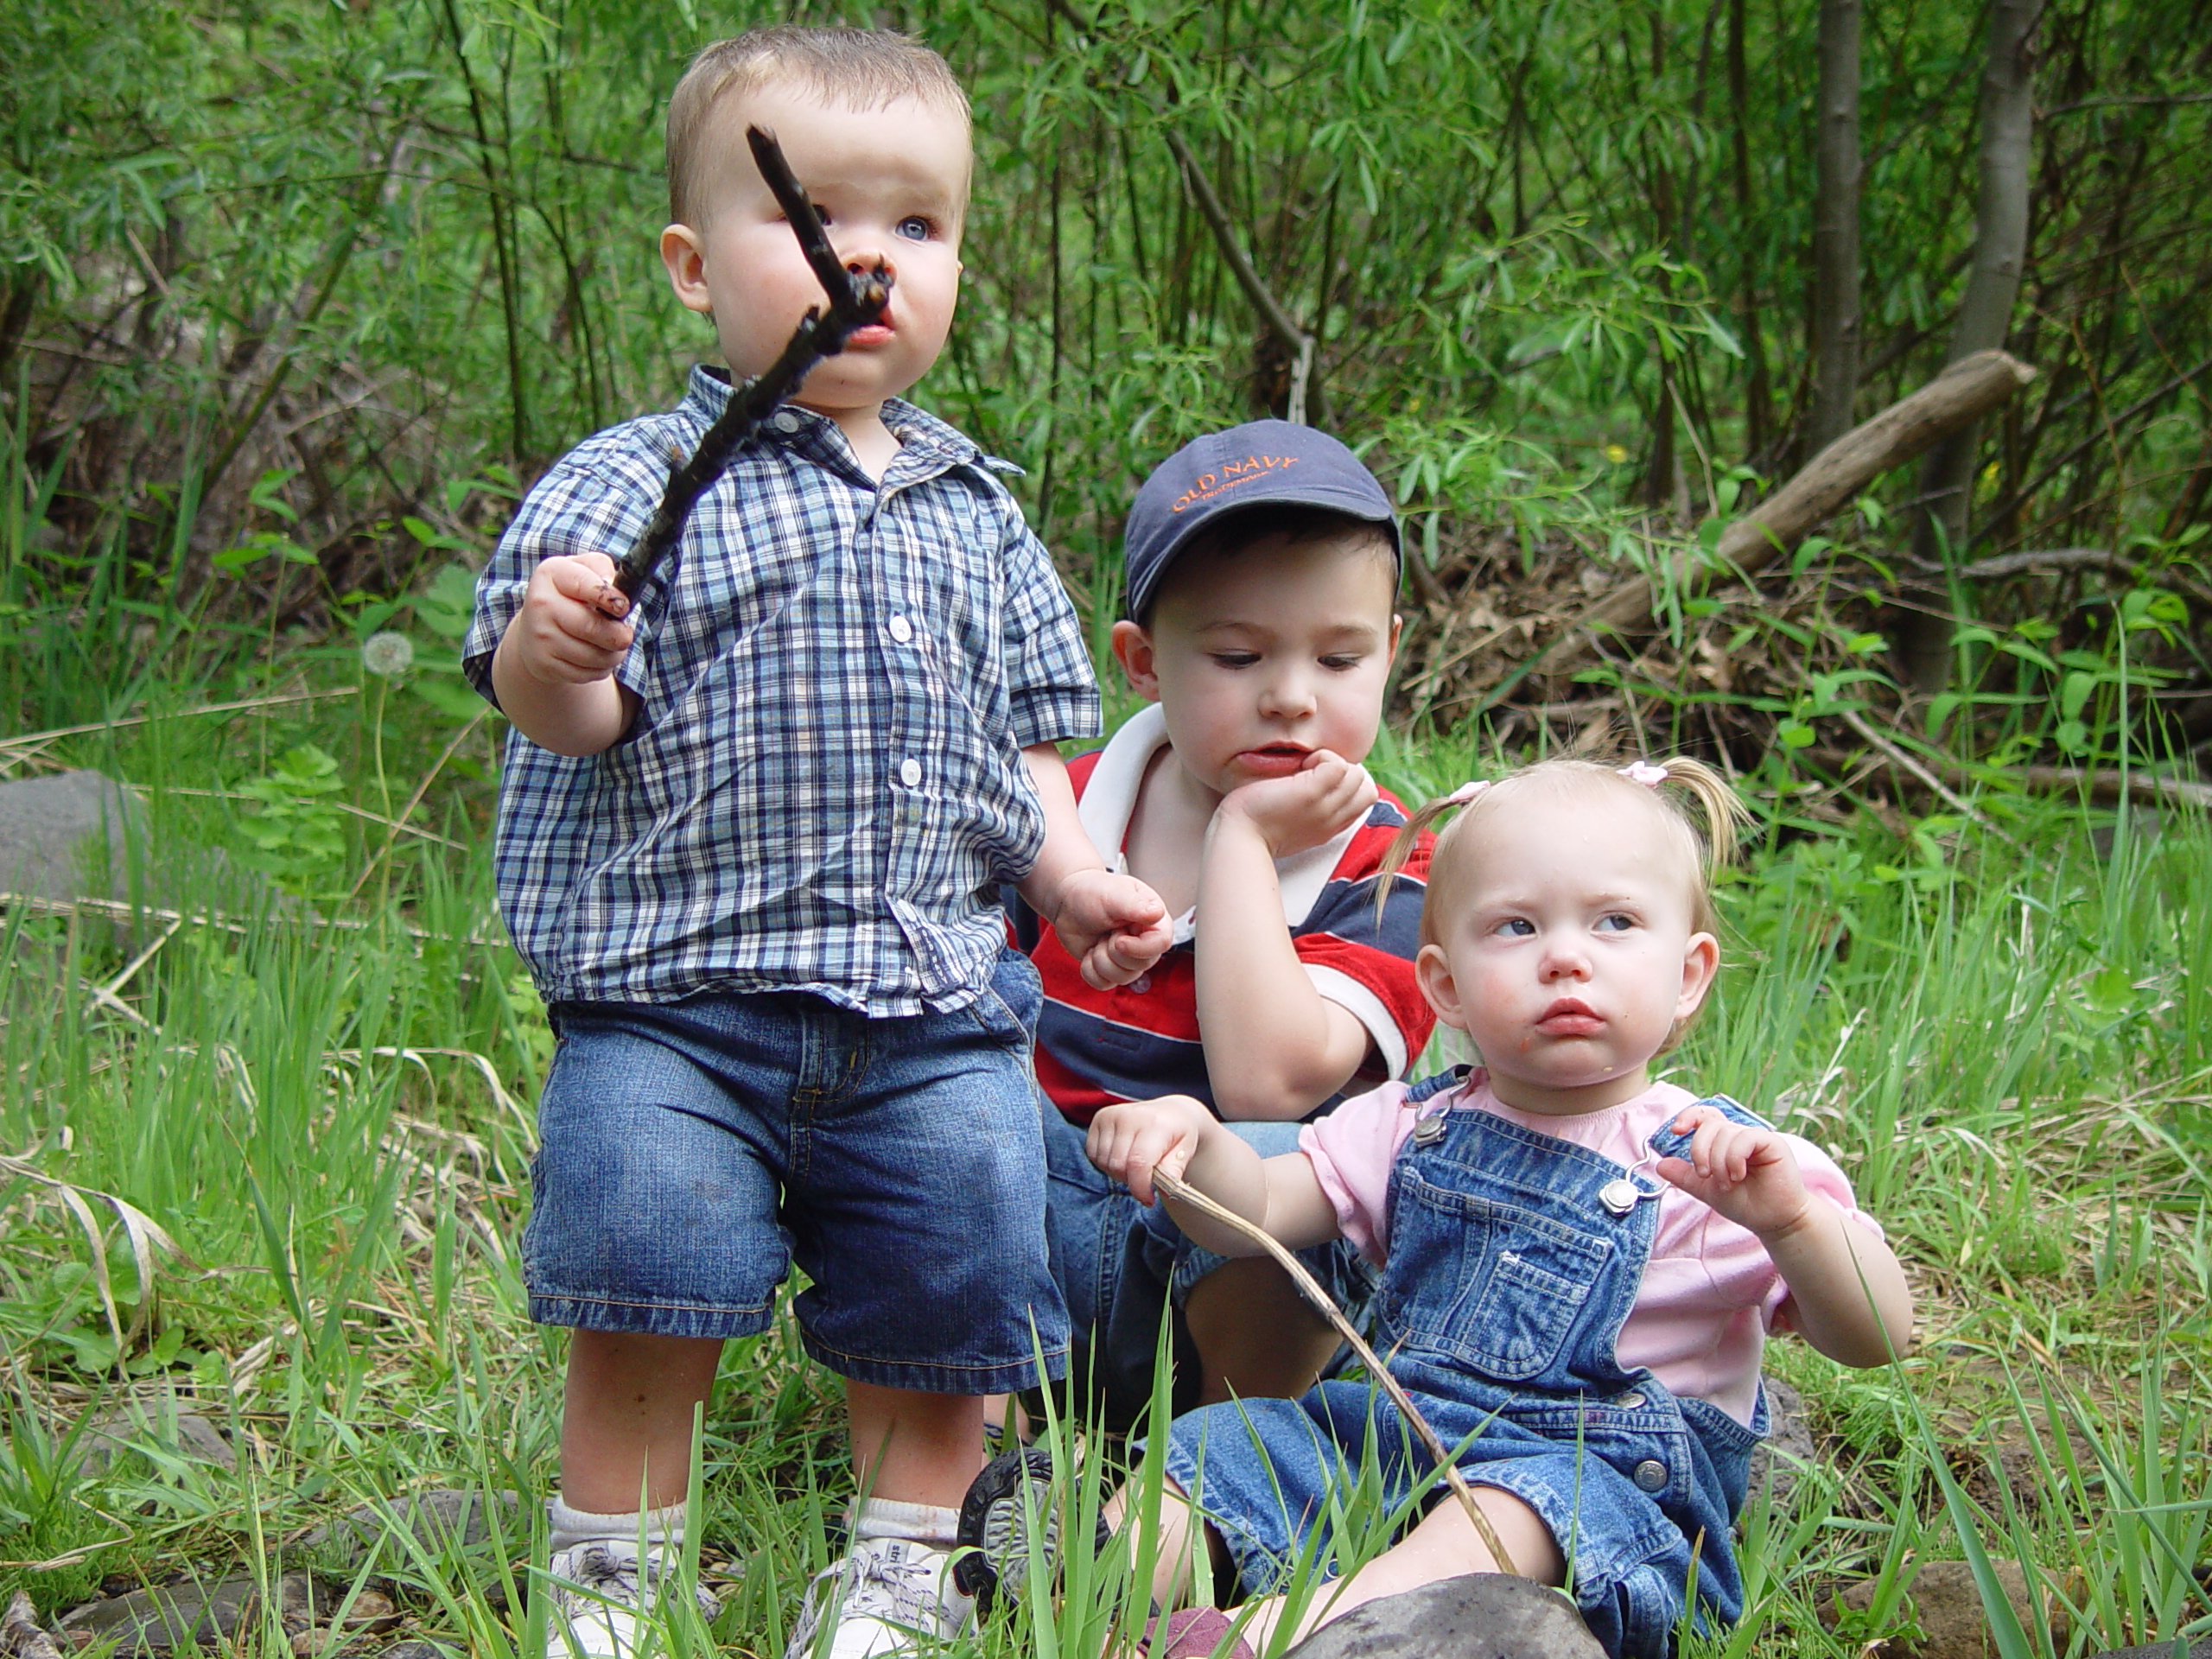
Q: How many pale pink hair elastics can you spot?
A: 2